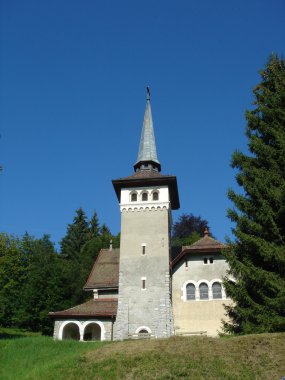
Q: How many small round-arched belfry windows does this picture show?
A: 3